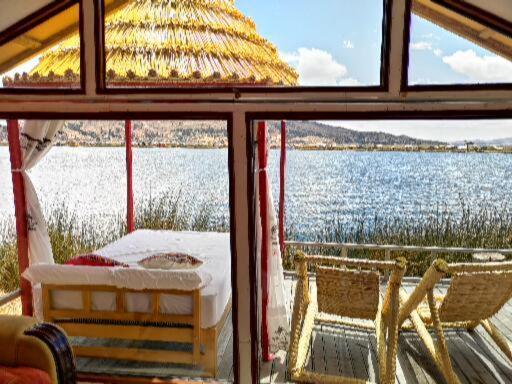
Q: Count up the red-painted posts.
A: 4